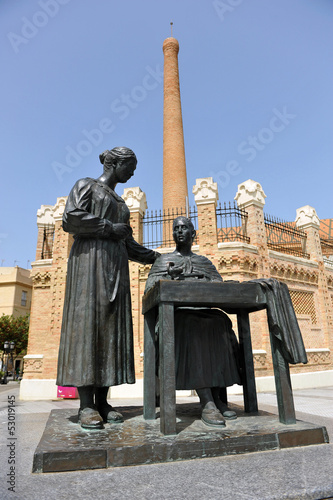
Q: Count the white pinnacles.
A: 6